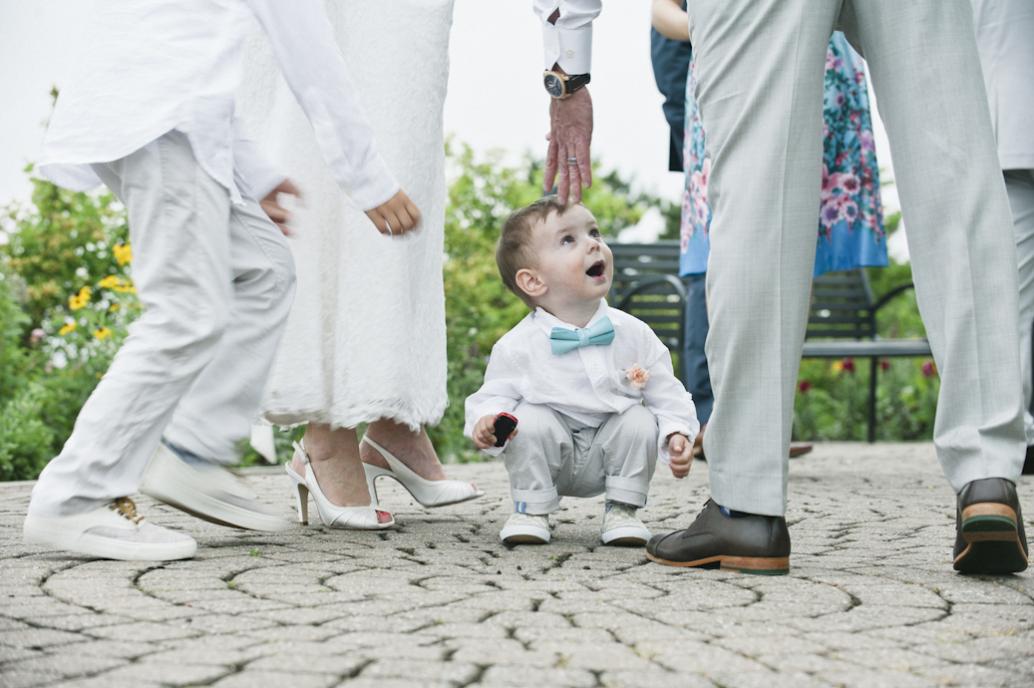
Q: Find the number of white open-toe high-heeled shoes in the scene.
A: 2